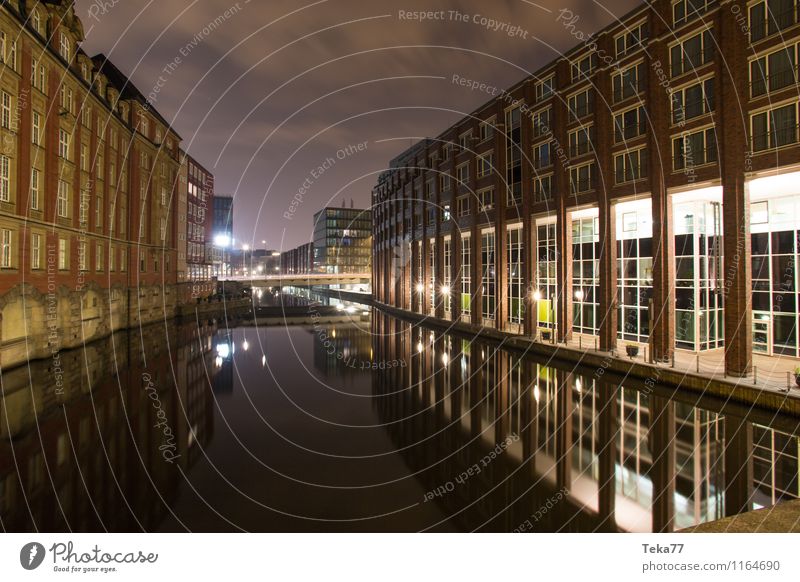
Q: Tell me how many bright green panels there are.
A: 2